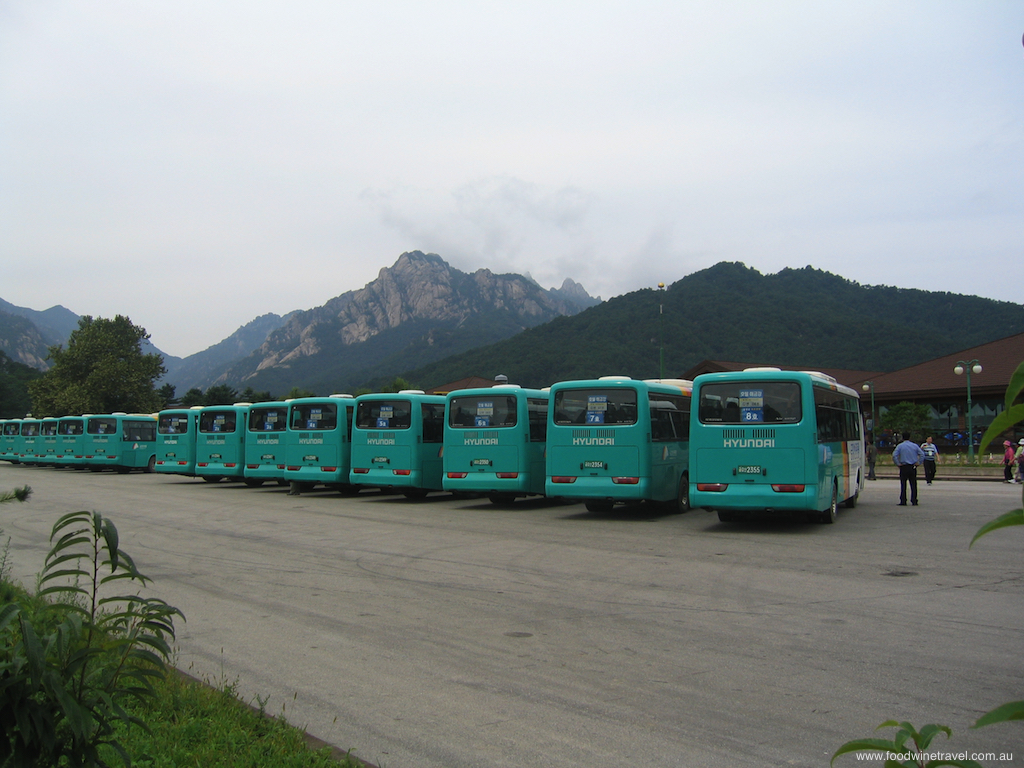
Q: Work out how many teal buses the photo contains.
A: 14